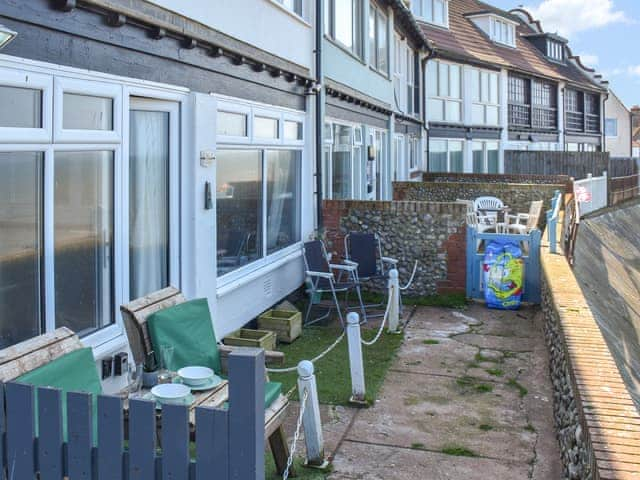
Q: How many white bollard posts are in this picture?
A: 3